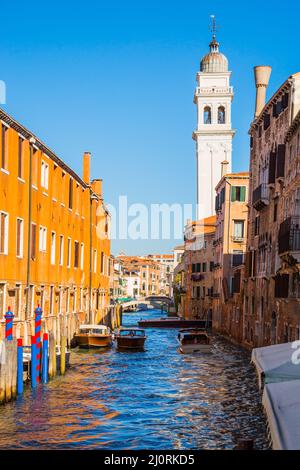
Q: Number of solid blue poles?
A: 3